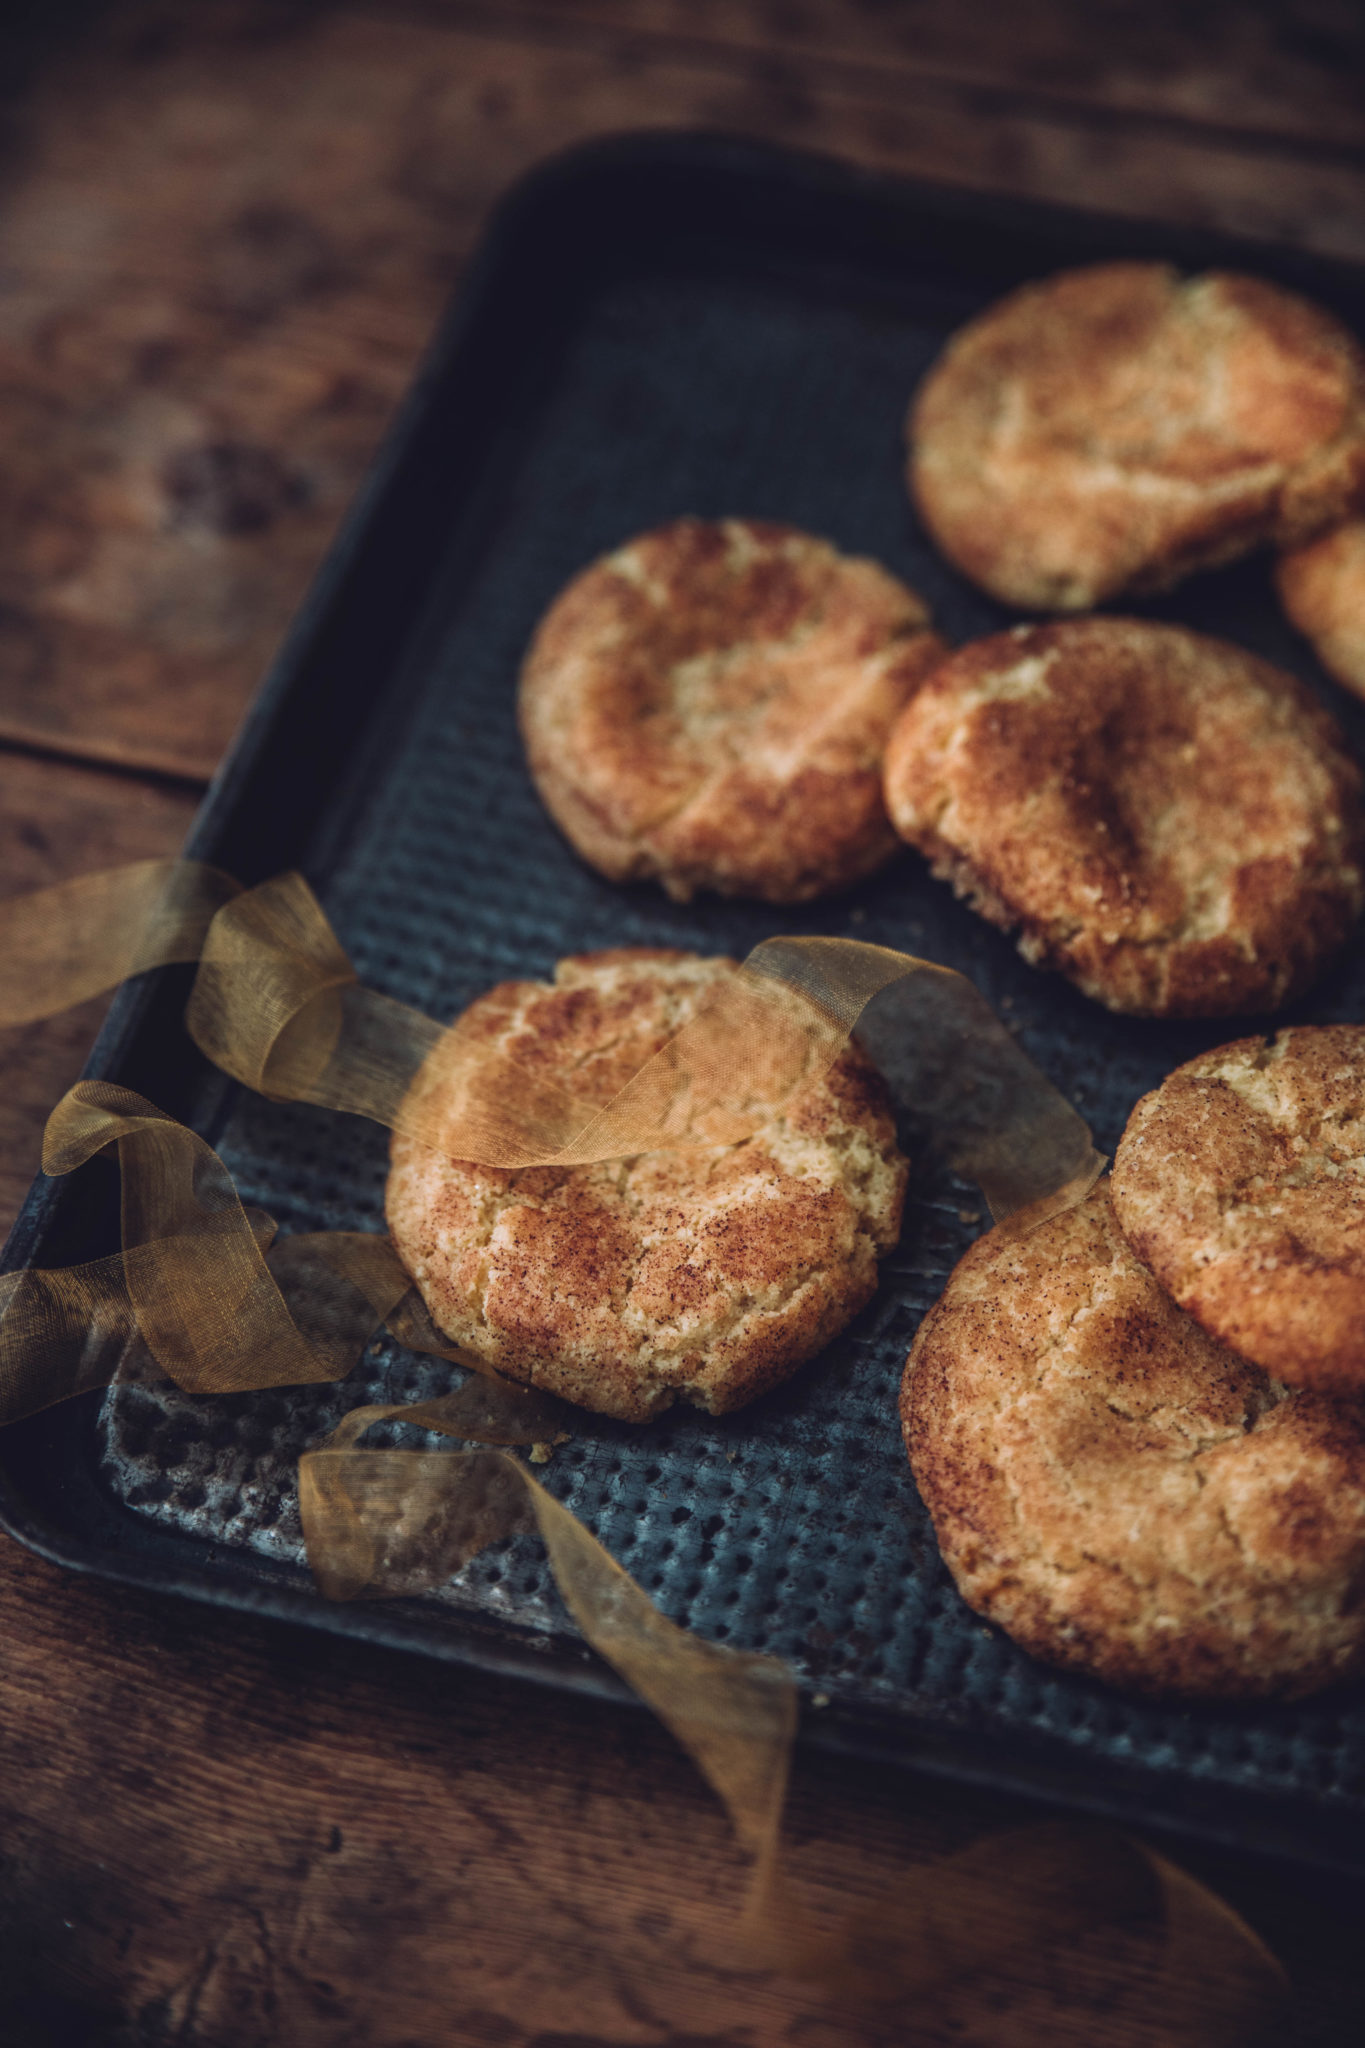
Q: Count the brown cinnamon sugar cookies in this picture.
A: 7